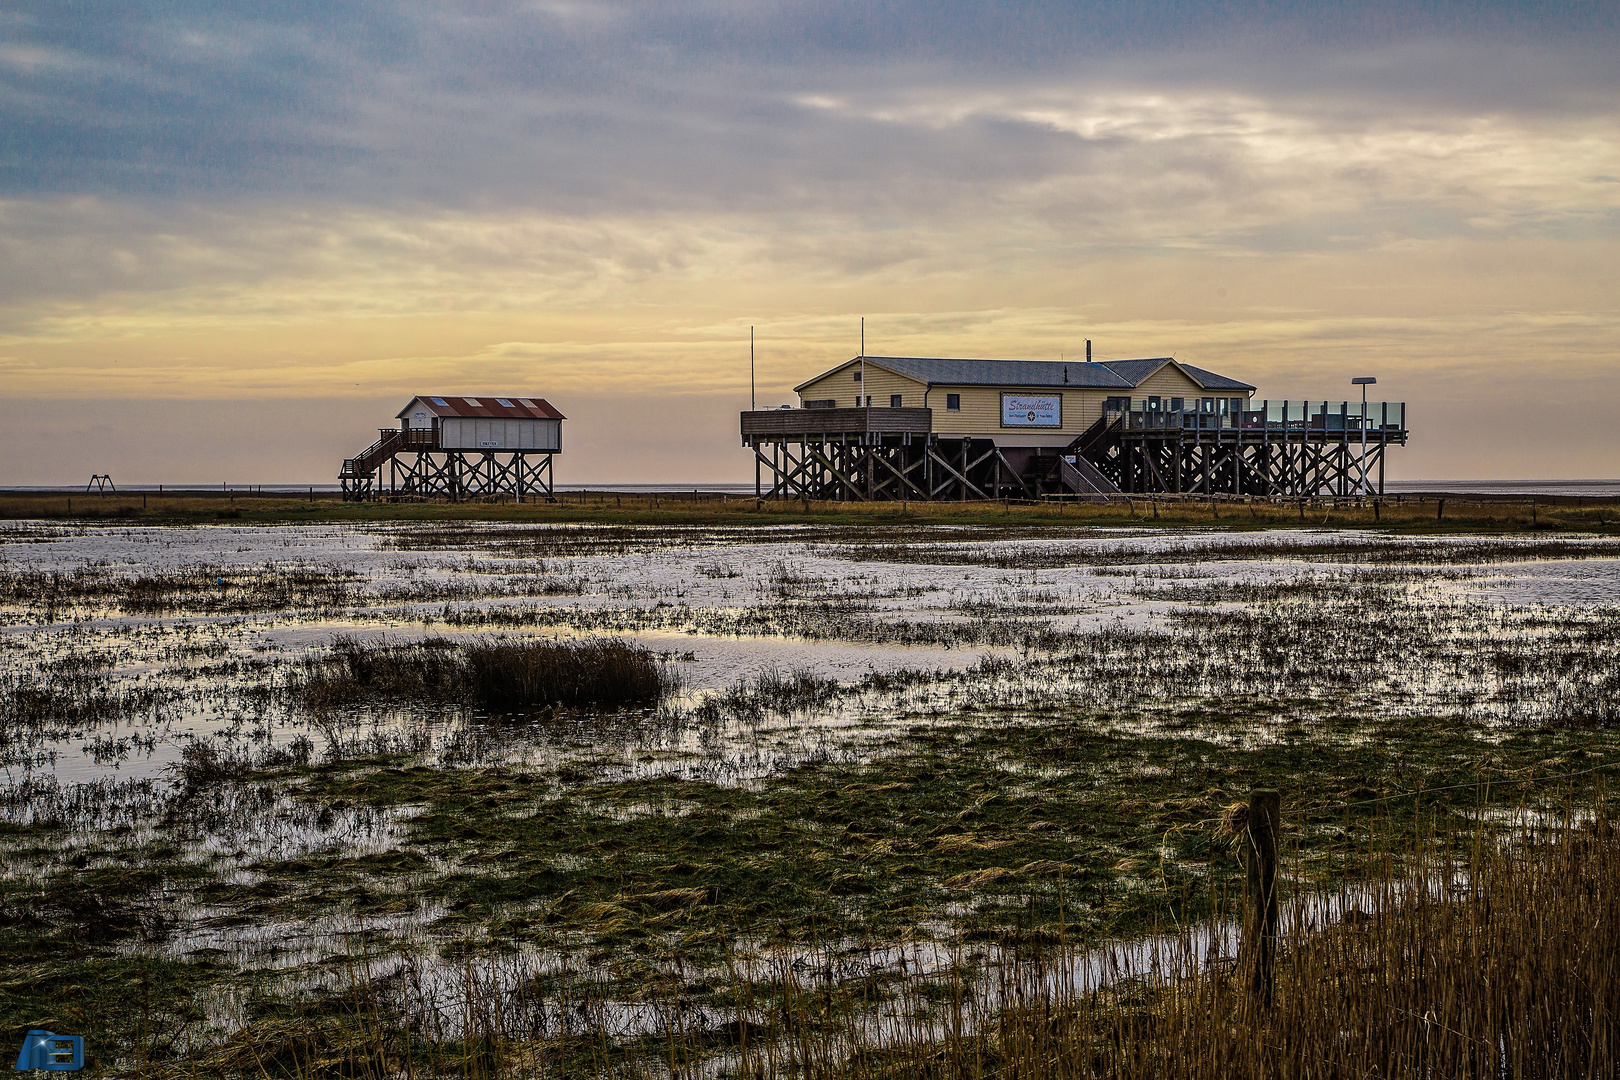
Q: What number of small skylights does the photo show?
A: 4